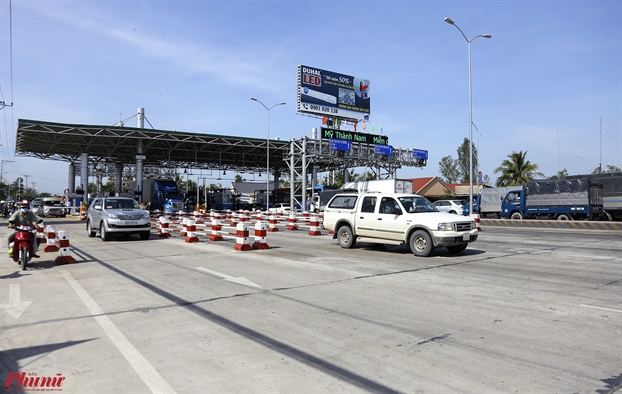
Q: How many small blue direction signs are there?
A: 3